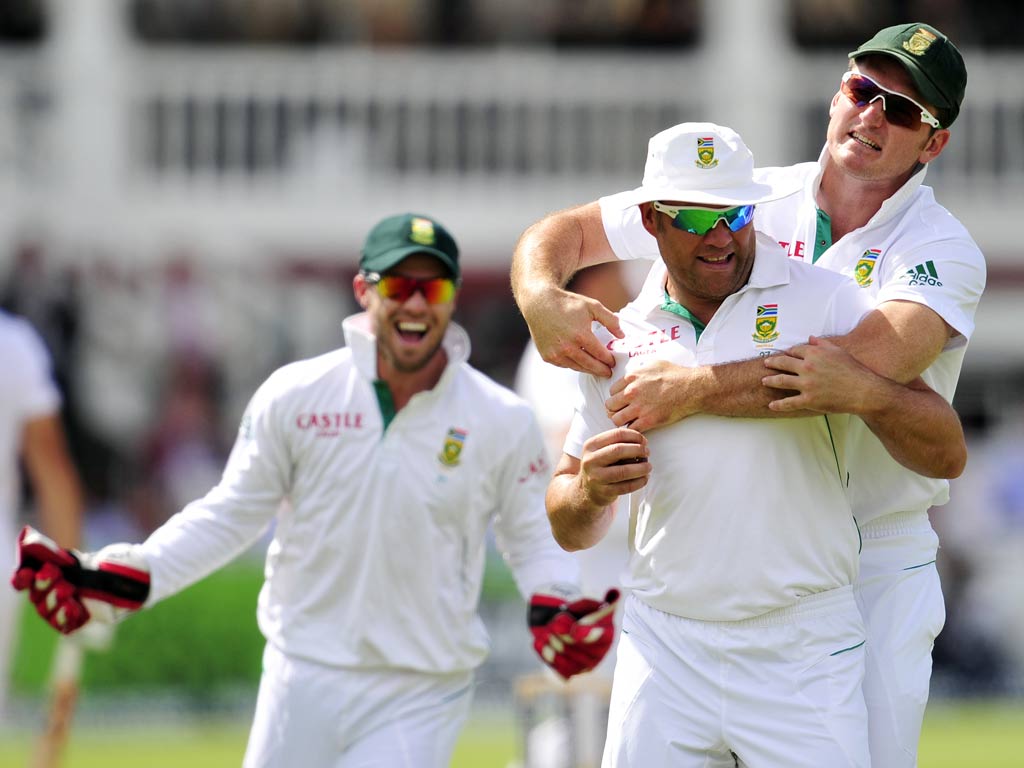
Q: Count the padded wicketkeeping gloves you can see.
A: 2